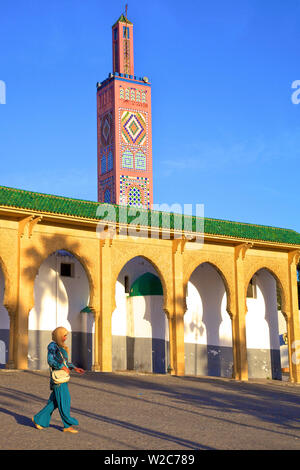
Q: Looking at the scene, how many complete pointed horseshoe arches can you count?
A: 4